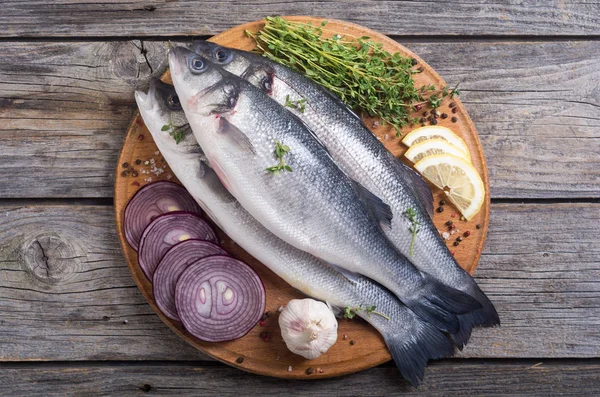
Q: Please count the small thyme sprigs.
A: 5